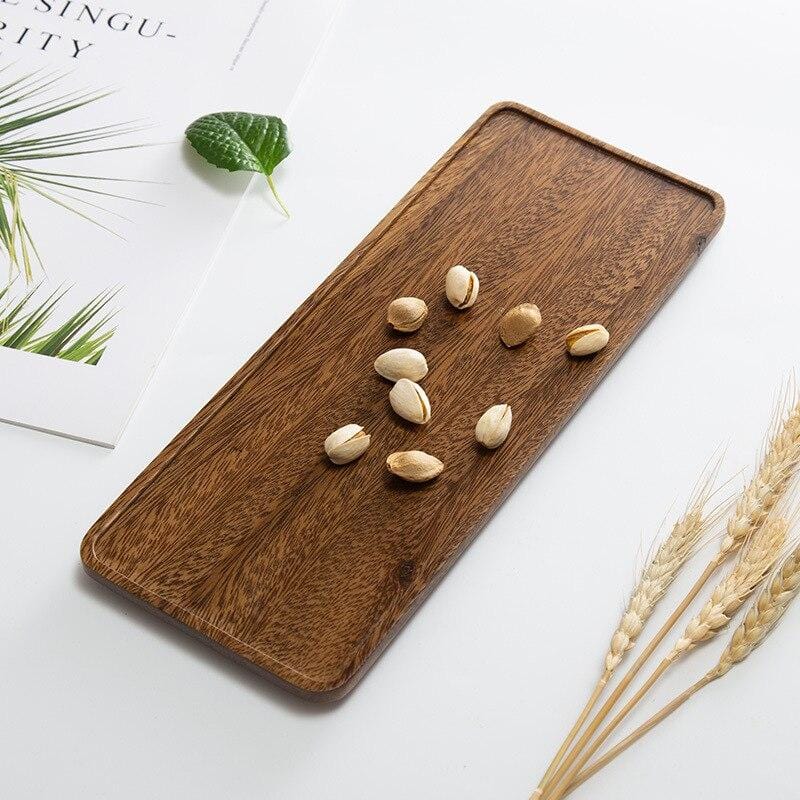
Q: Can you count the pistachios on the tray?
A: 9